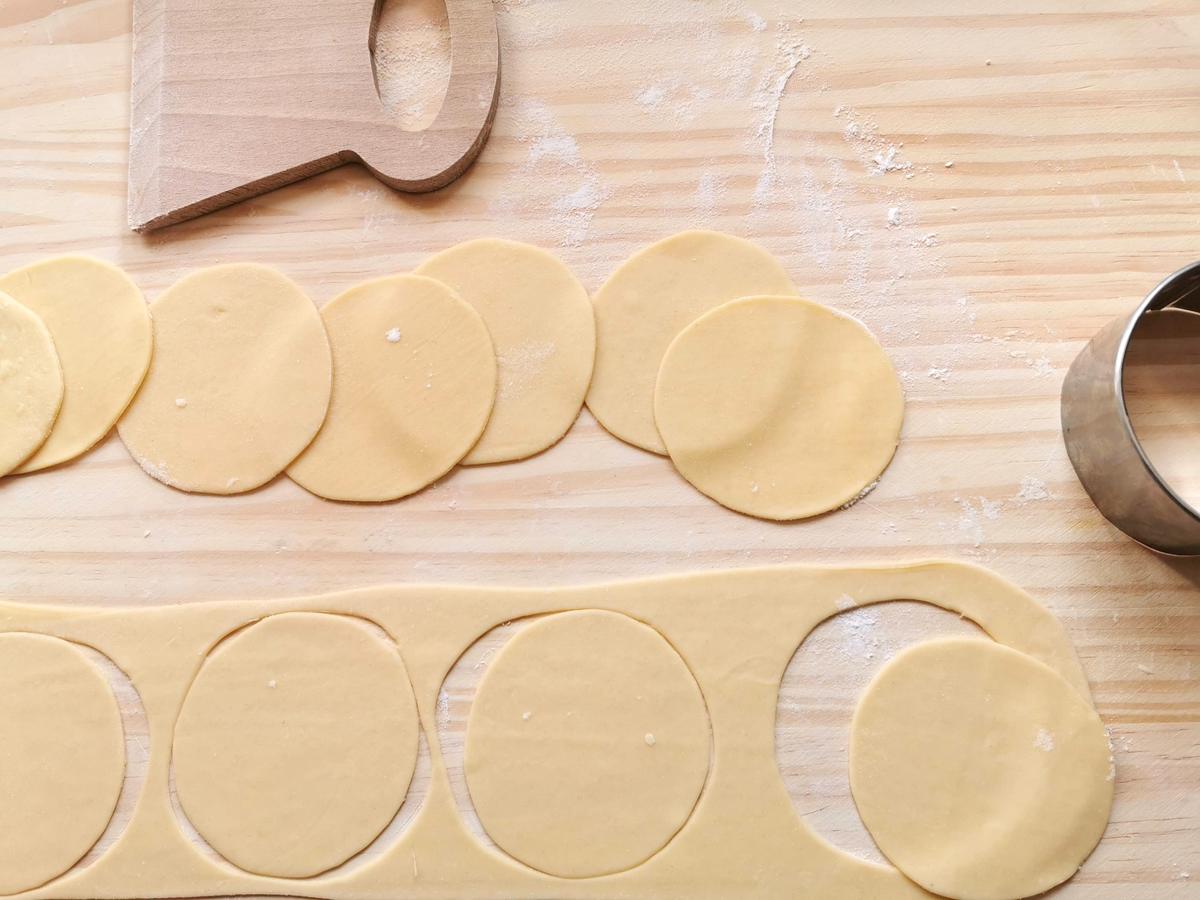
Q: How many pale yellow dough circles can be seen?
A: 11